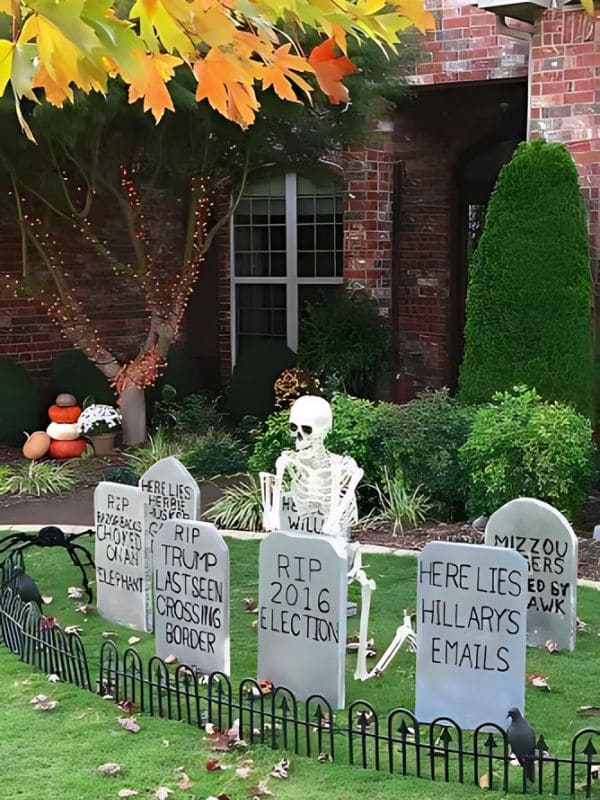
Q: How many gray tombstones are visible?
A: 7